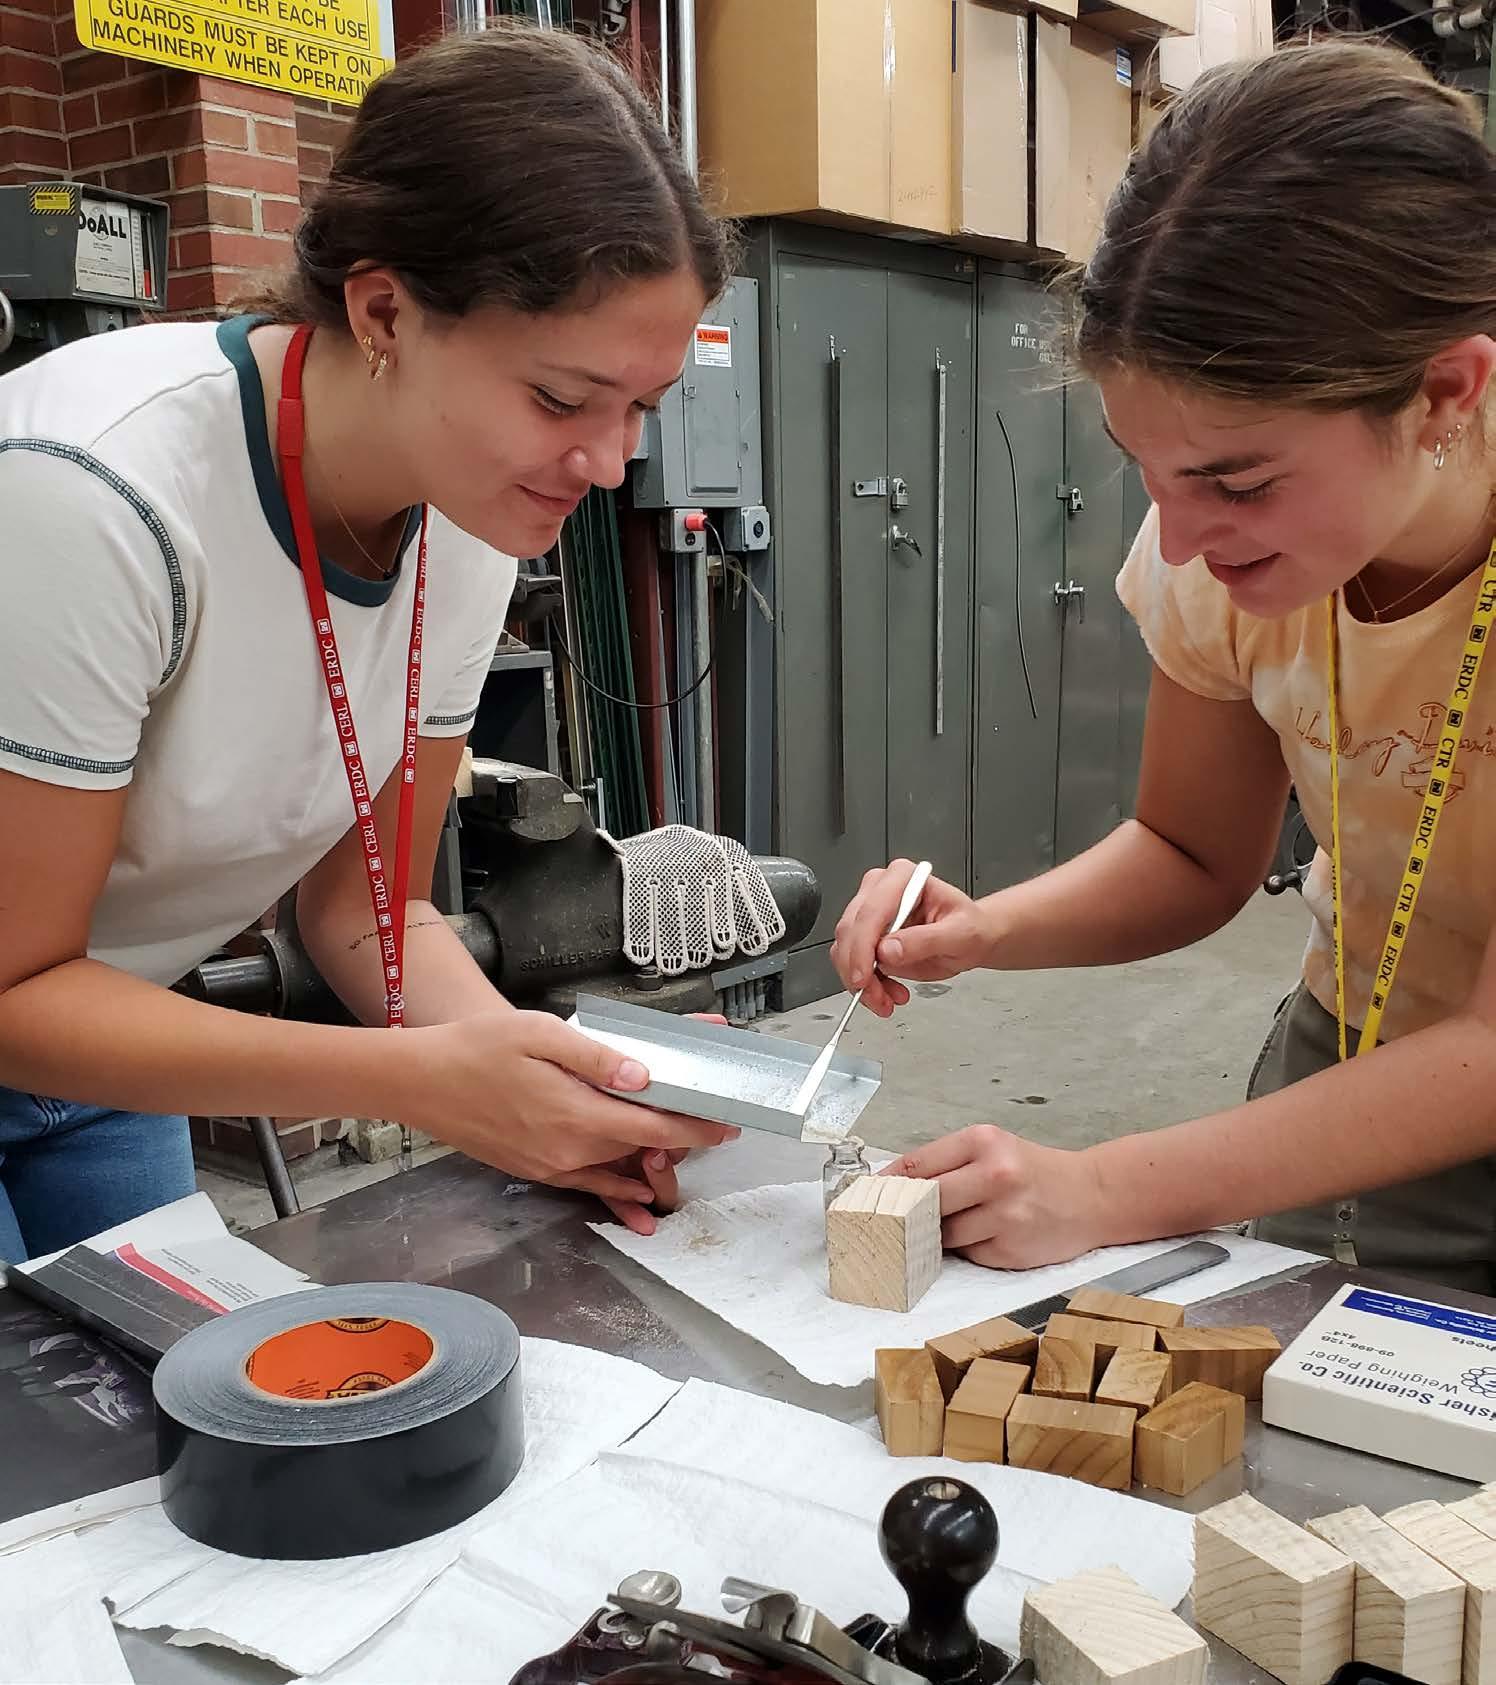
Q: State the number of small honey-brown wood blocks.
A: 10